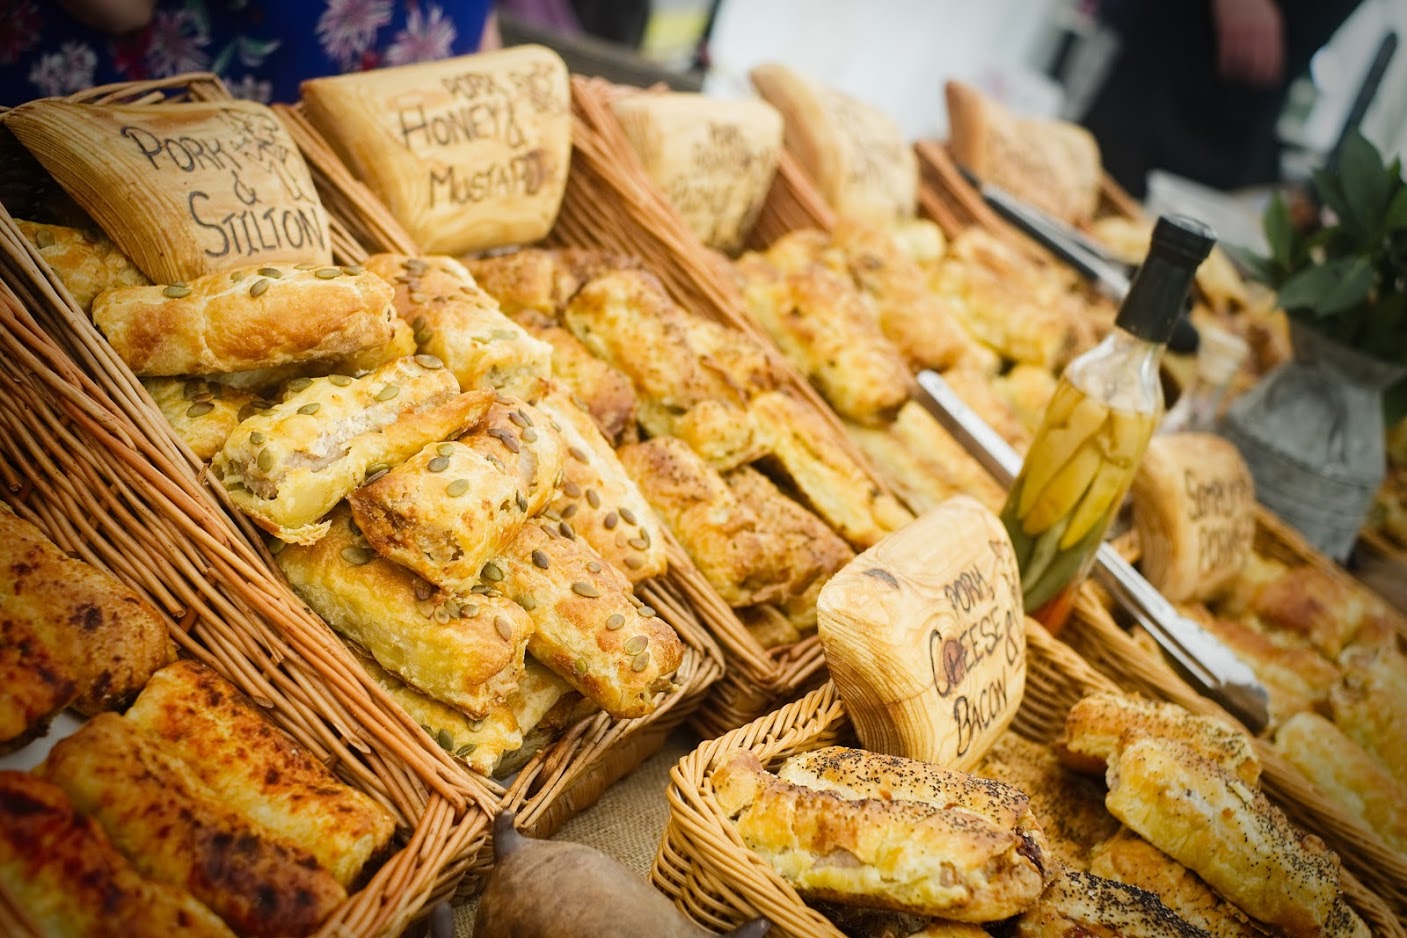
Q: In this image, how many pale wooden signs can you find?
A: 7